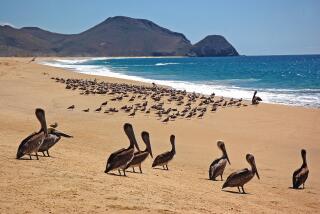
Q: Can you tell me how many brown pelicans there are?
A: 9